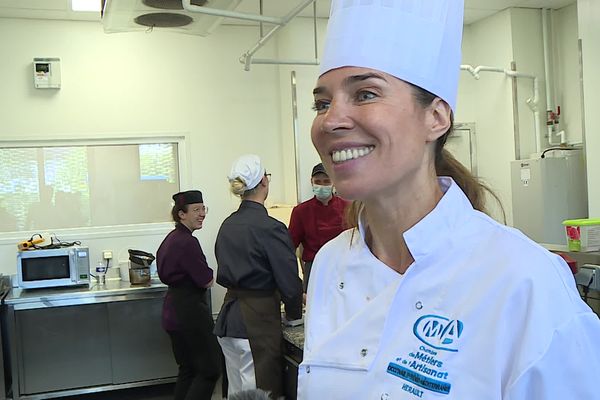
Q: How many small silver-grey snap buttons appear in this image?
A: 5